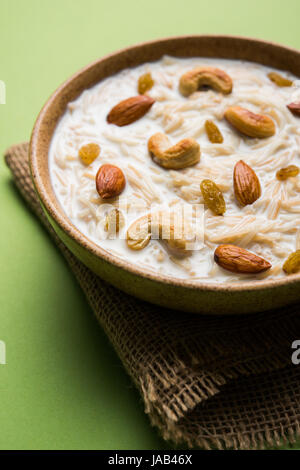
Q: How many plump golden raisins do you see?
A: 8